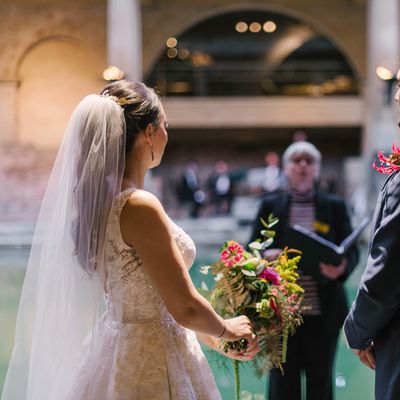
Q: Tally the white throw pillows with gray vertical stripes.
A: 0